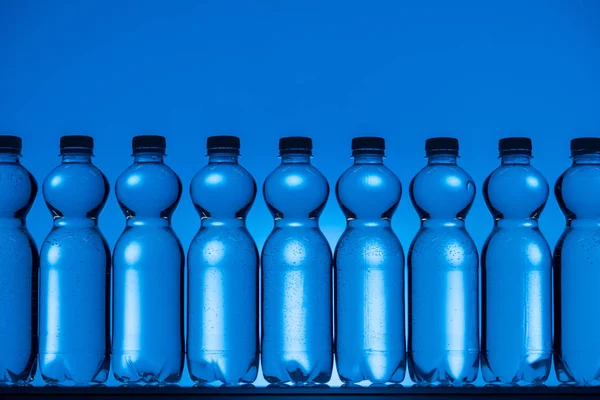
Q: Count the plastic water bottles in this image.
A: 9